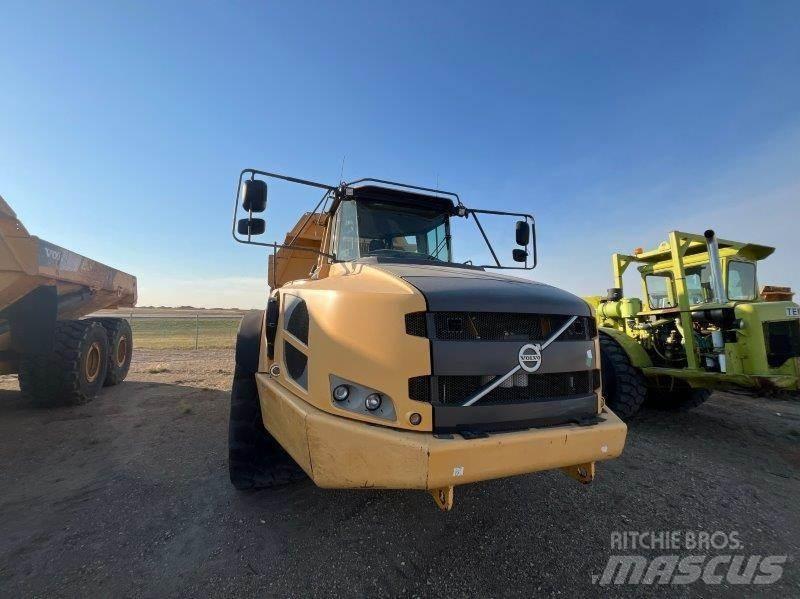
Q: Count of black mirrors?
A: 4